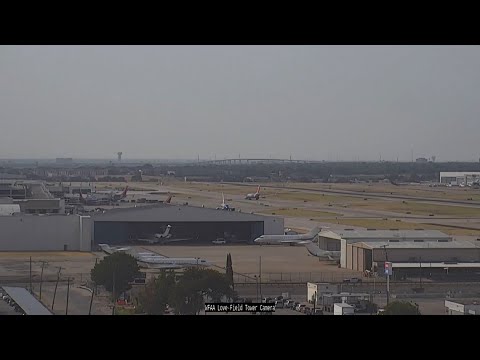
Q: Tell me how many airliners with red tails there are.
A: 4